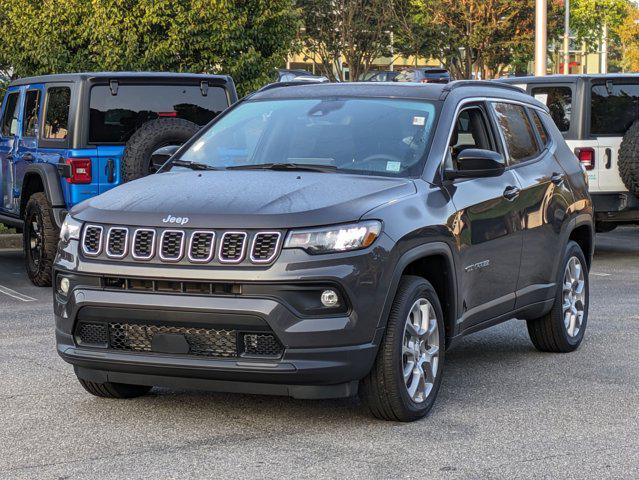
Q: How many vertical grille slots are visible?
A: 7